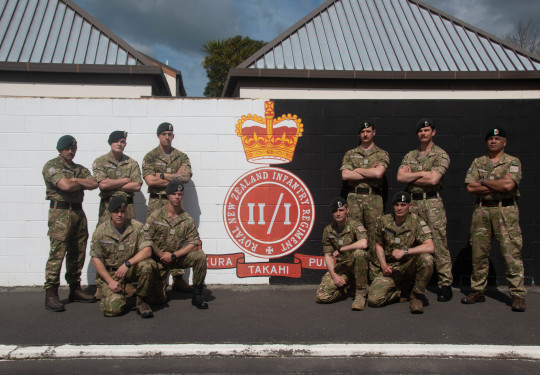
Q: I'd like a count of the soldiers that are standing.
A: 6